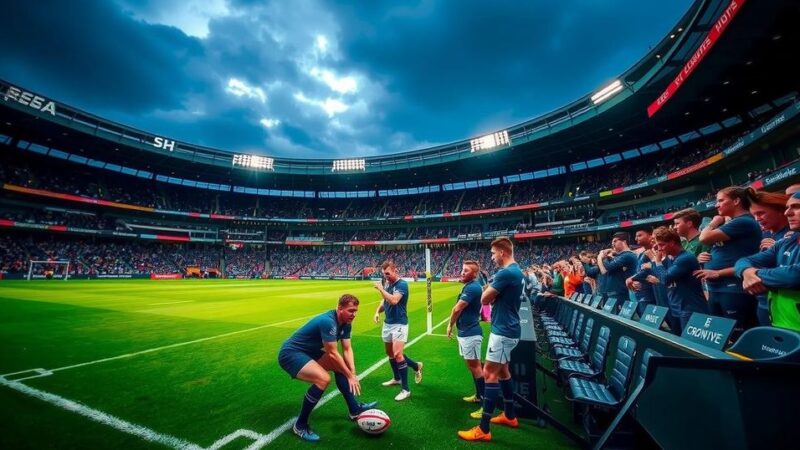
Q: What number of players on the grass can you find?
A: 4